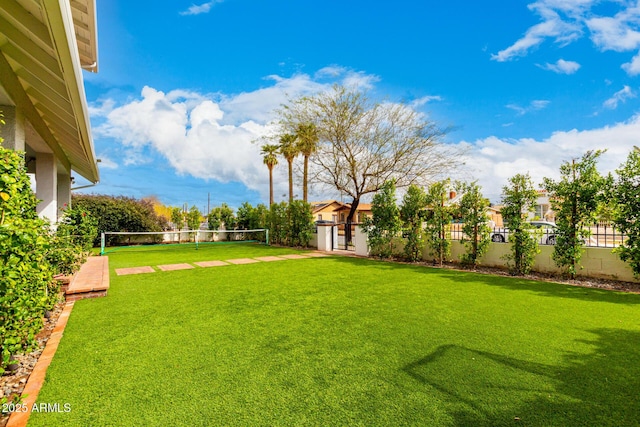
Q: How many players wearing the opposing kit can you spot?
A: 0